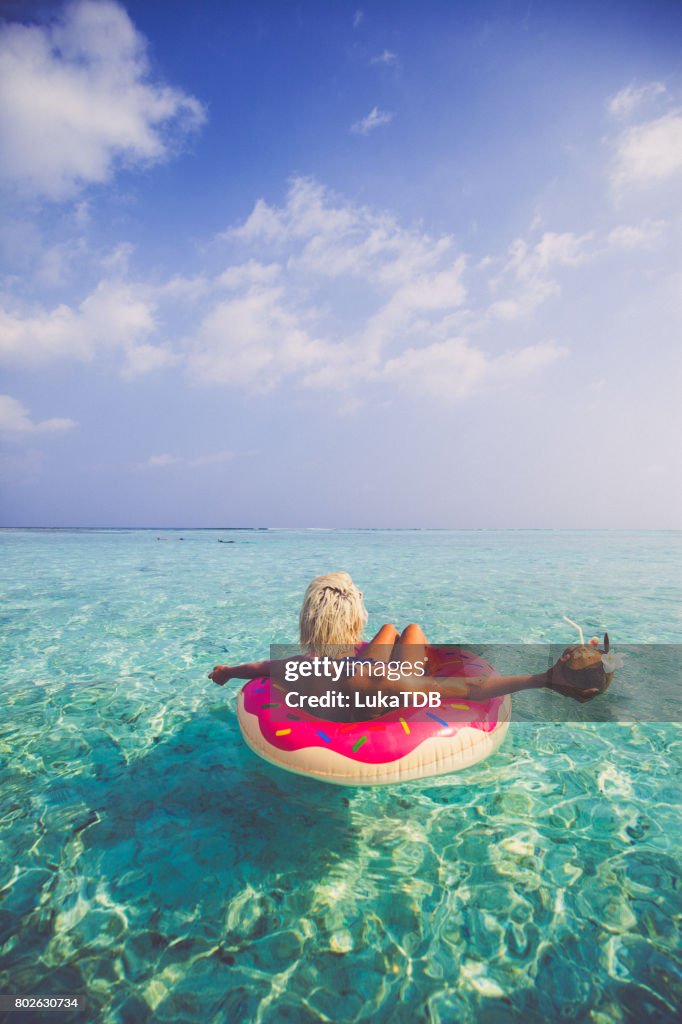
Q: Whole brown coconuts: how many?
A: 1